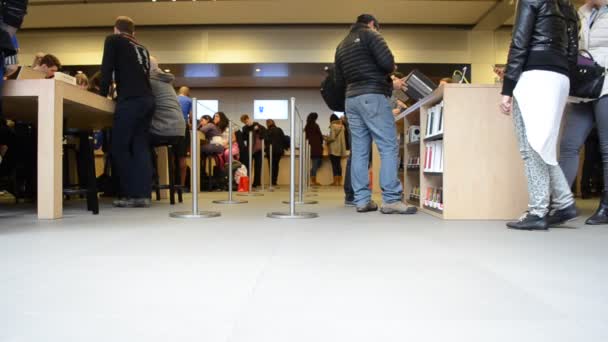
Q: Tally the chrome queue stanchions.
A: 10